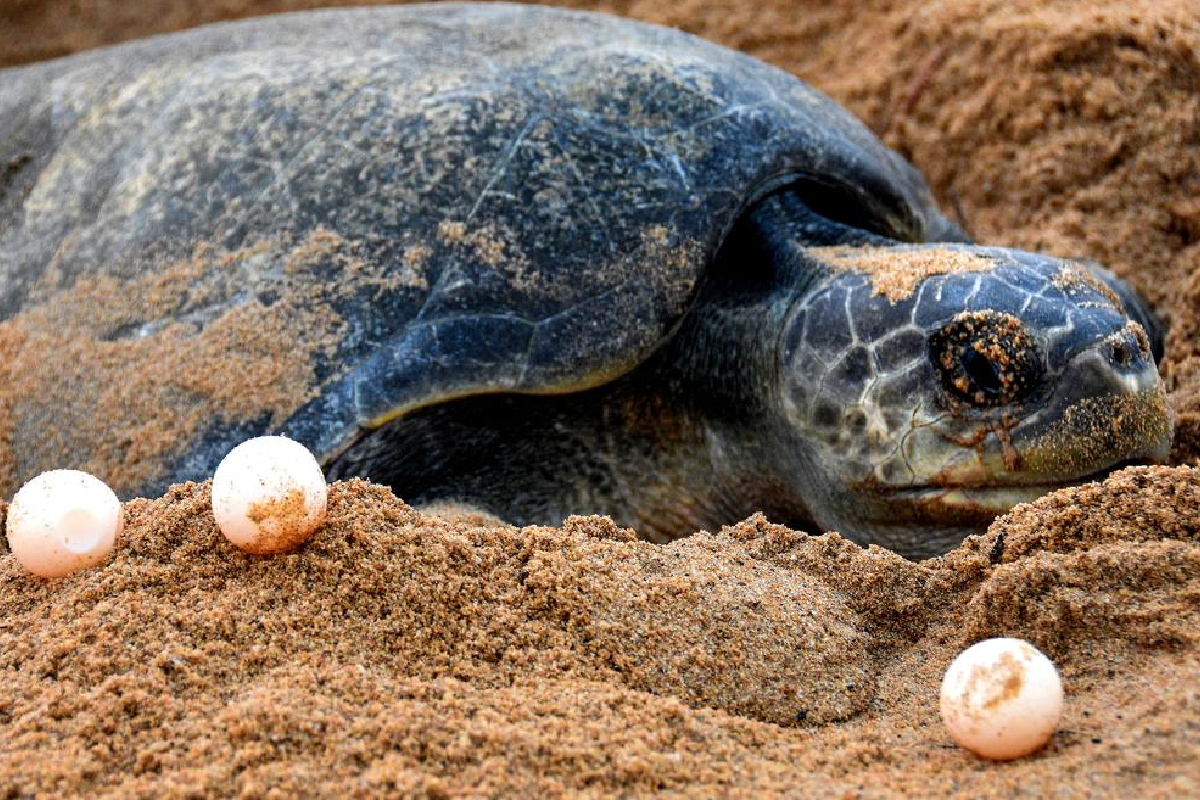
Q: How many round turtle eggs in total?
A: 3